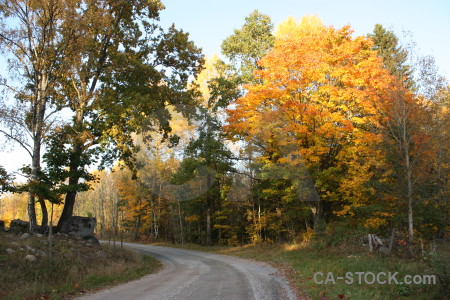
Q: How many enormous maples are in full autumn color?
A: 1